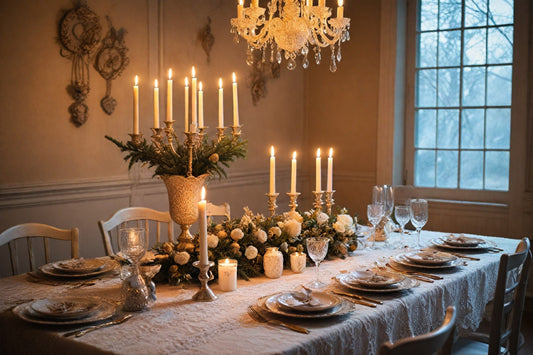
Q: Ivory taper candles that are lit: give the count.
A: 13